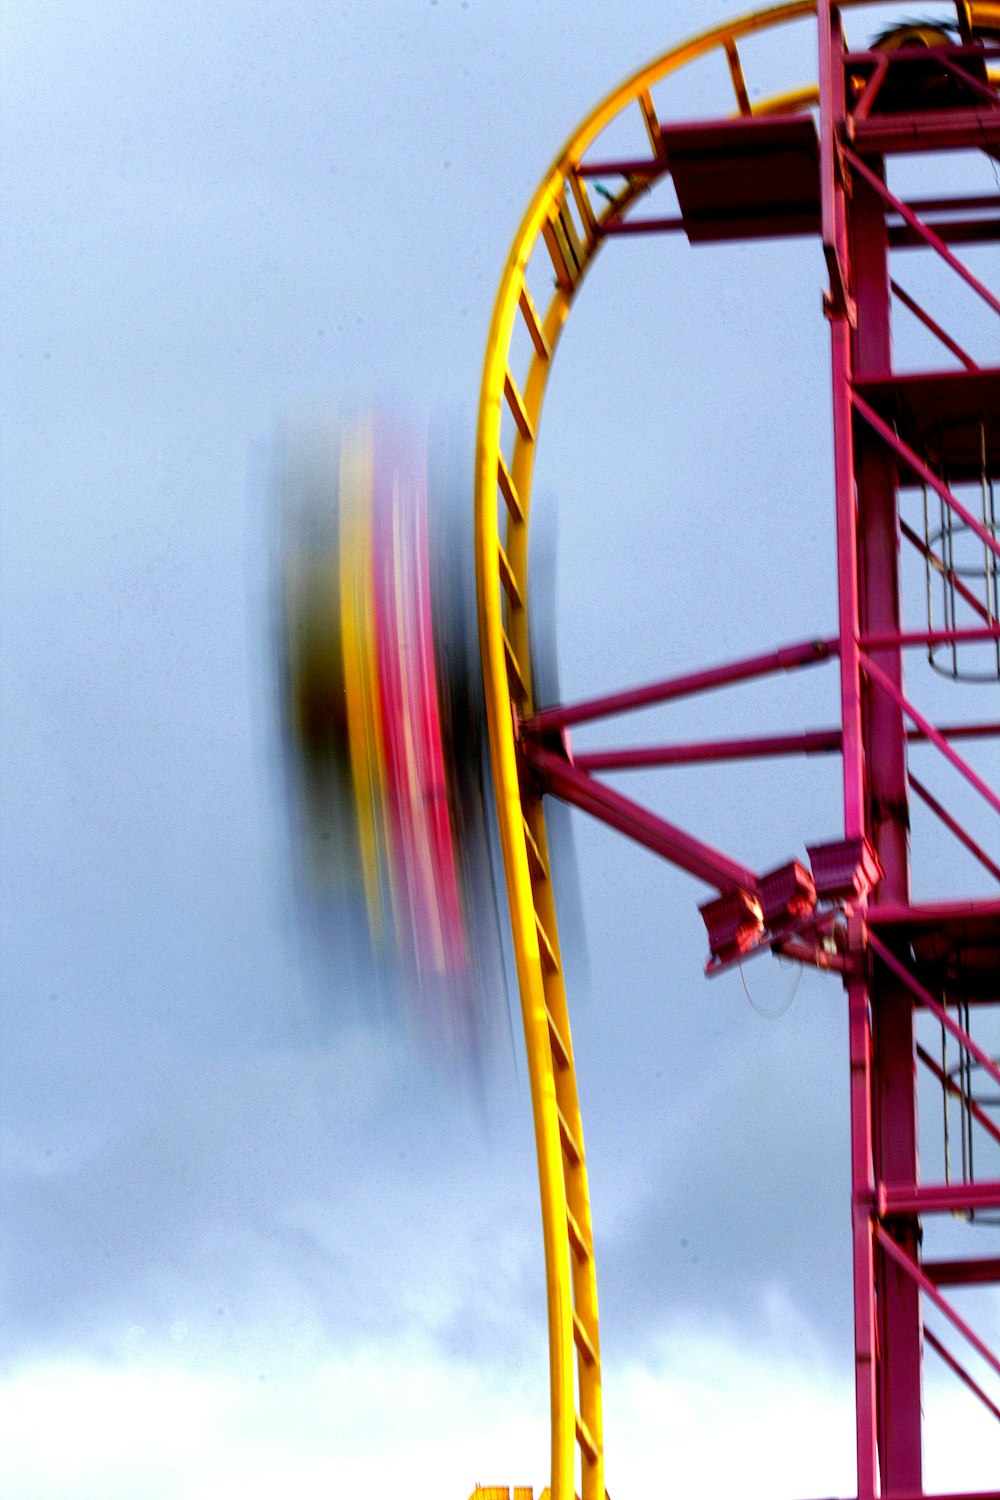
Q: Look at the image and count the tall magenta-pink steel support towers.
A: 1